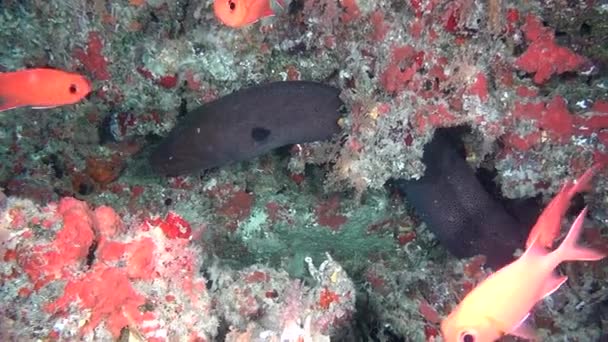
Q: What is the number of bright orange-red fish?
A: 4